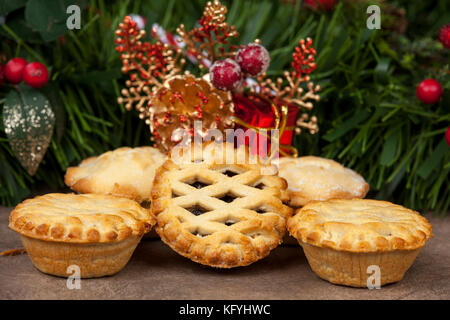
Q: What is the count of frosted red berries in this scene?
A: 2